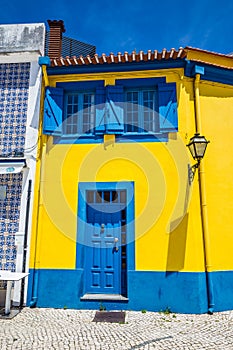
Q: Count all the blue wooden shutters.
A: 4